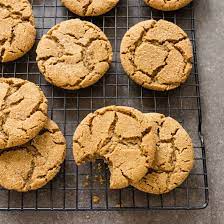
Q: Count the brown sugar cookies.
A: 9